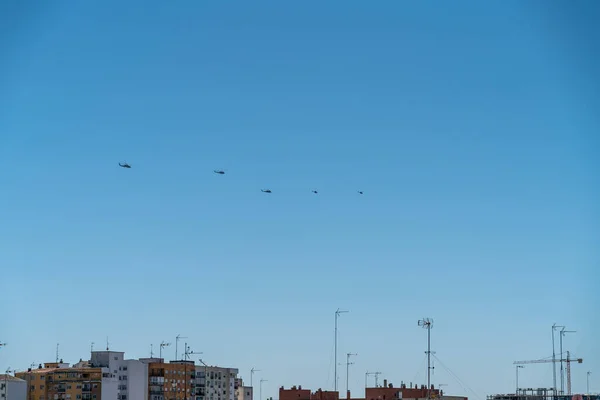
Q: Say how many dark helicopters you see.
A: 5